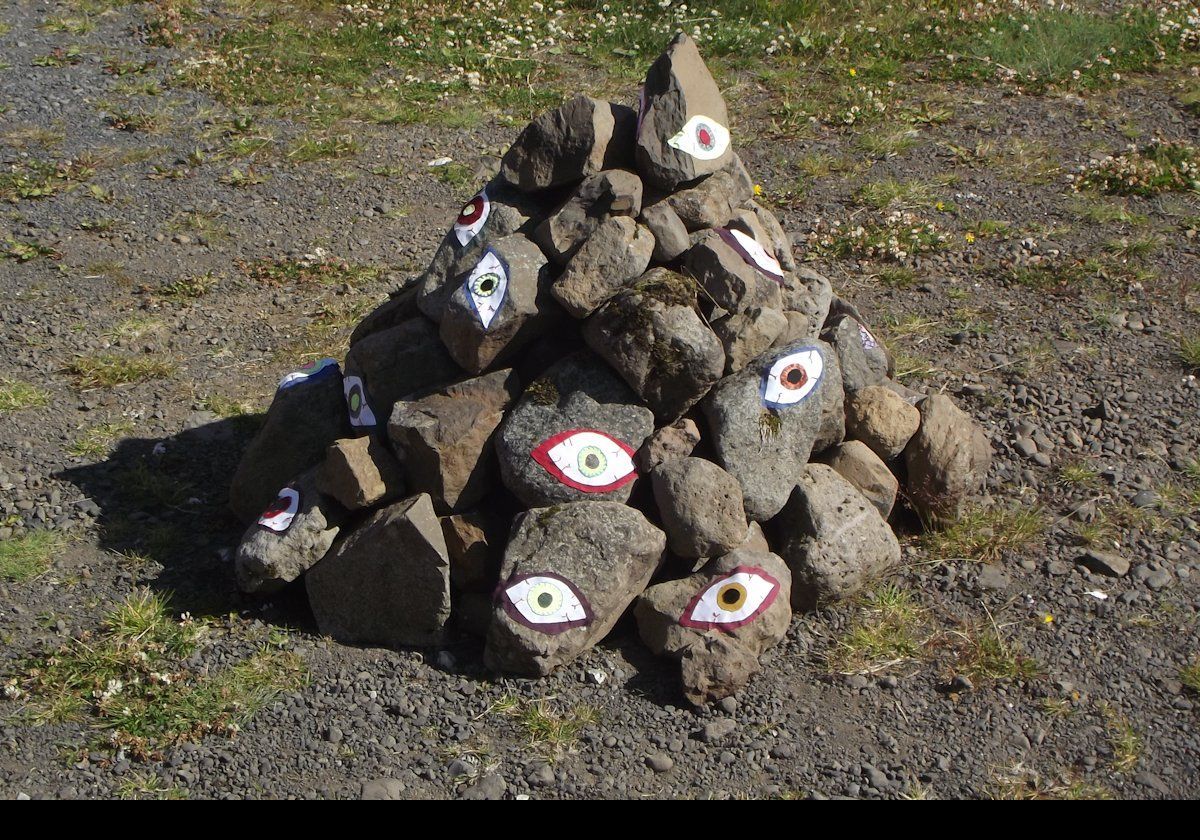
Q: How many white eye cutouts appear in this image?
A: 12